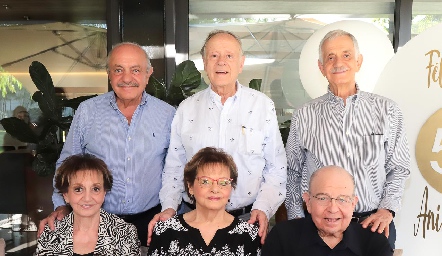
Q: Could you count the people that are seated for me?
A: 3